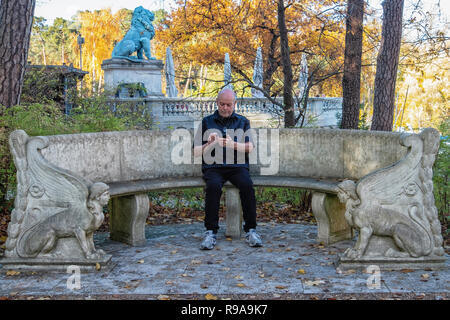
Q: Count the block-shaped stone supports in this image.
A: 3